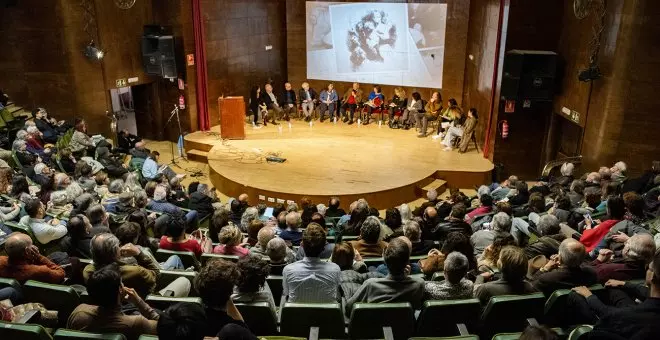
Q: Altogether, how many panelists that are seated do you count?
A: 12